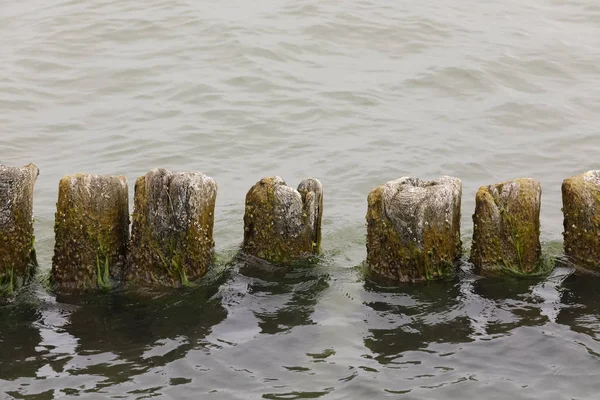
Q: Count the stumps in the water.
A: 7